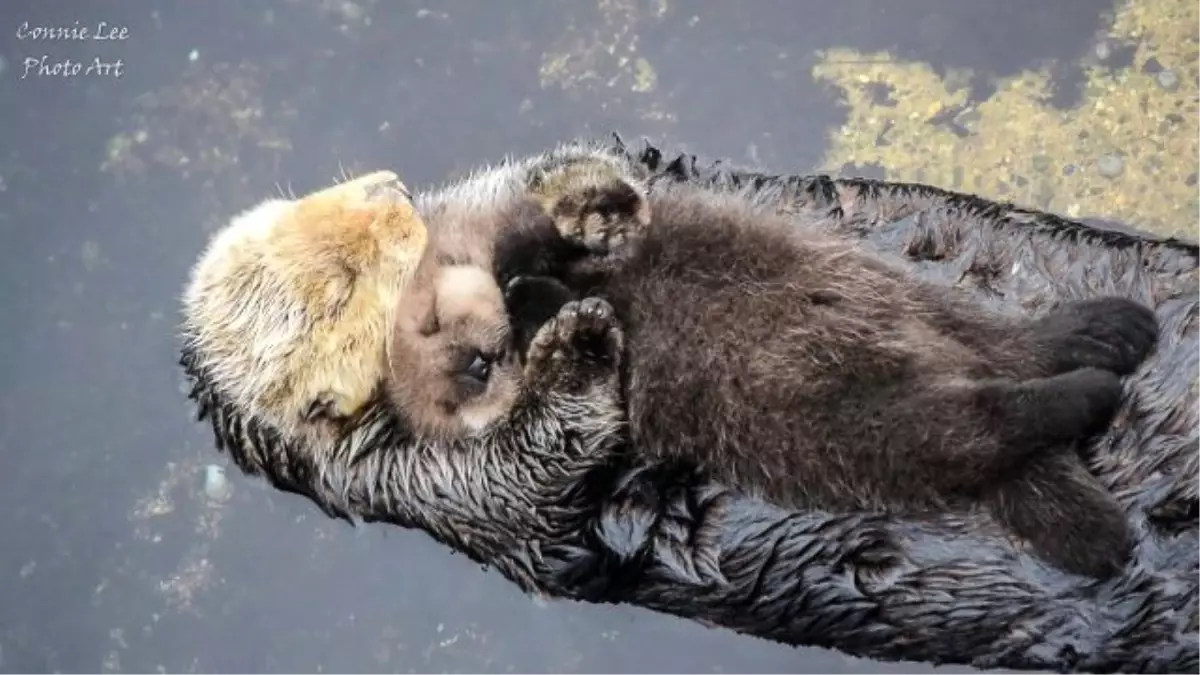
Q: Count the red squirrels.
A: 0